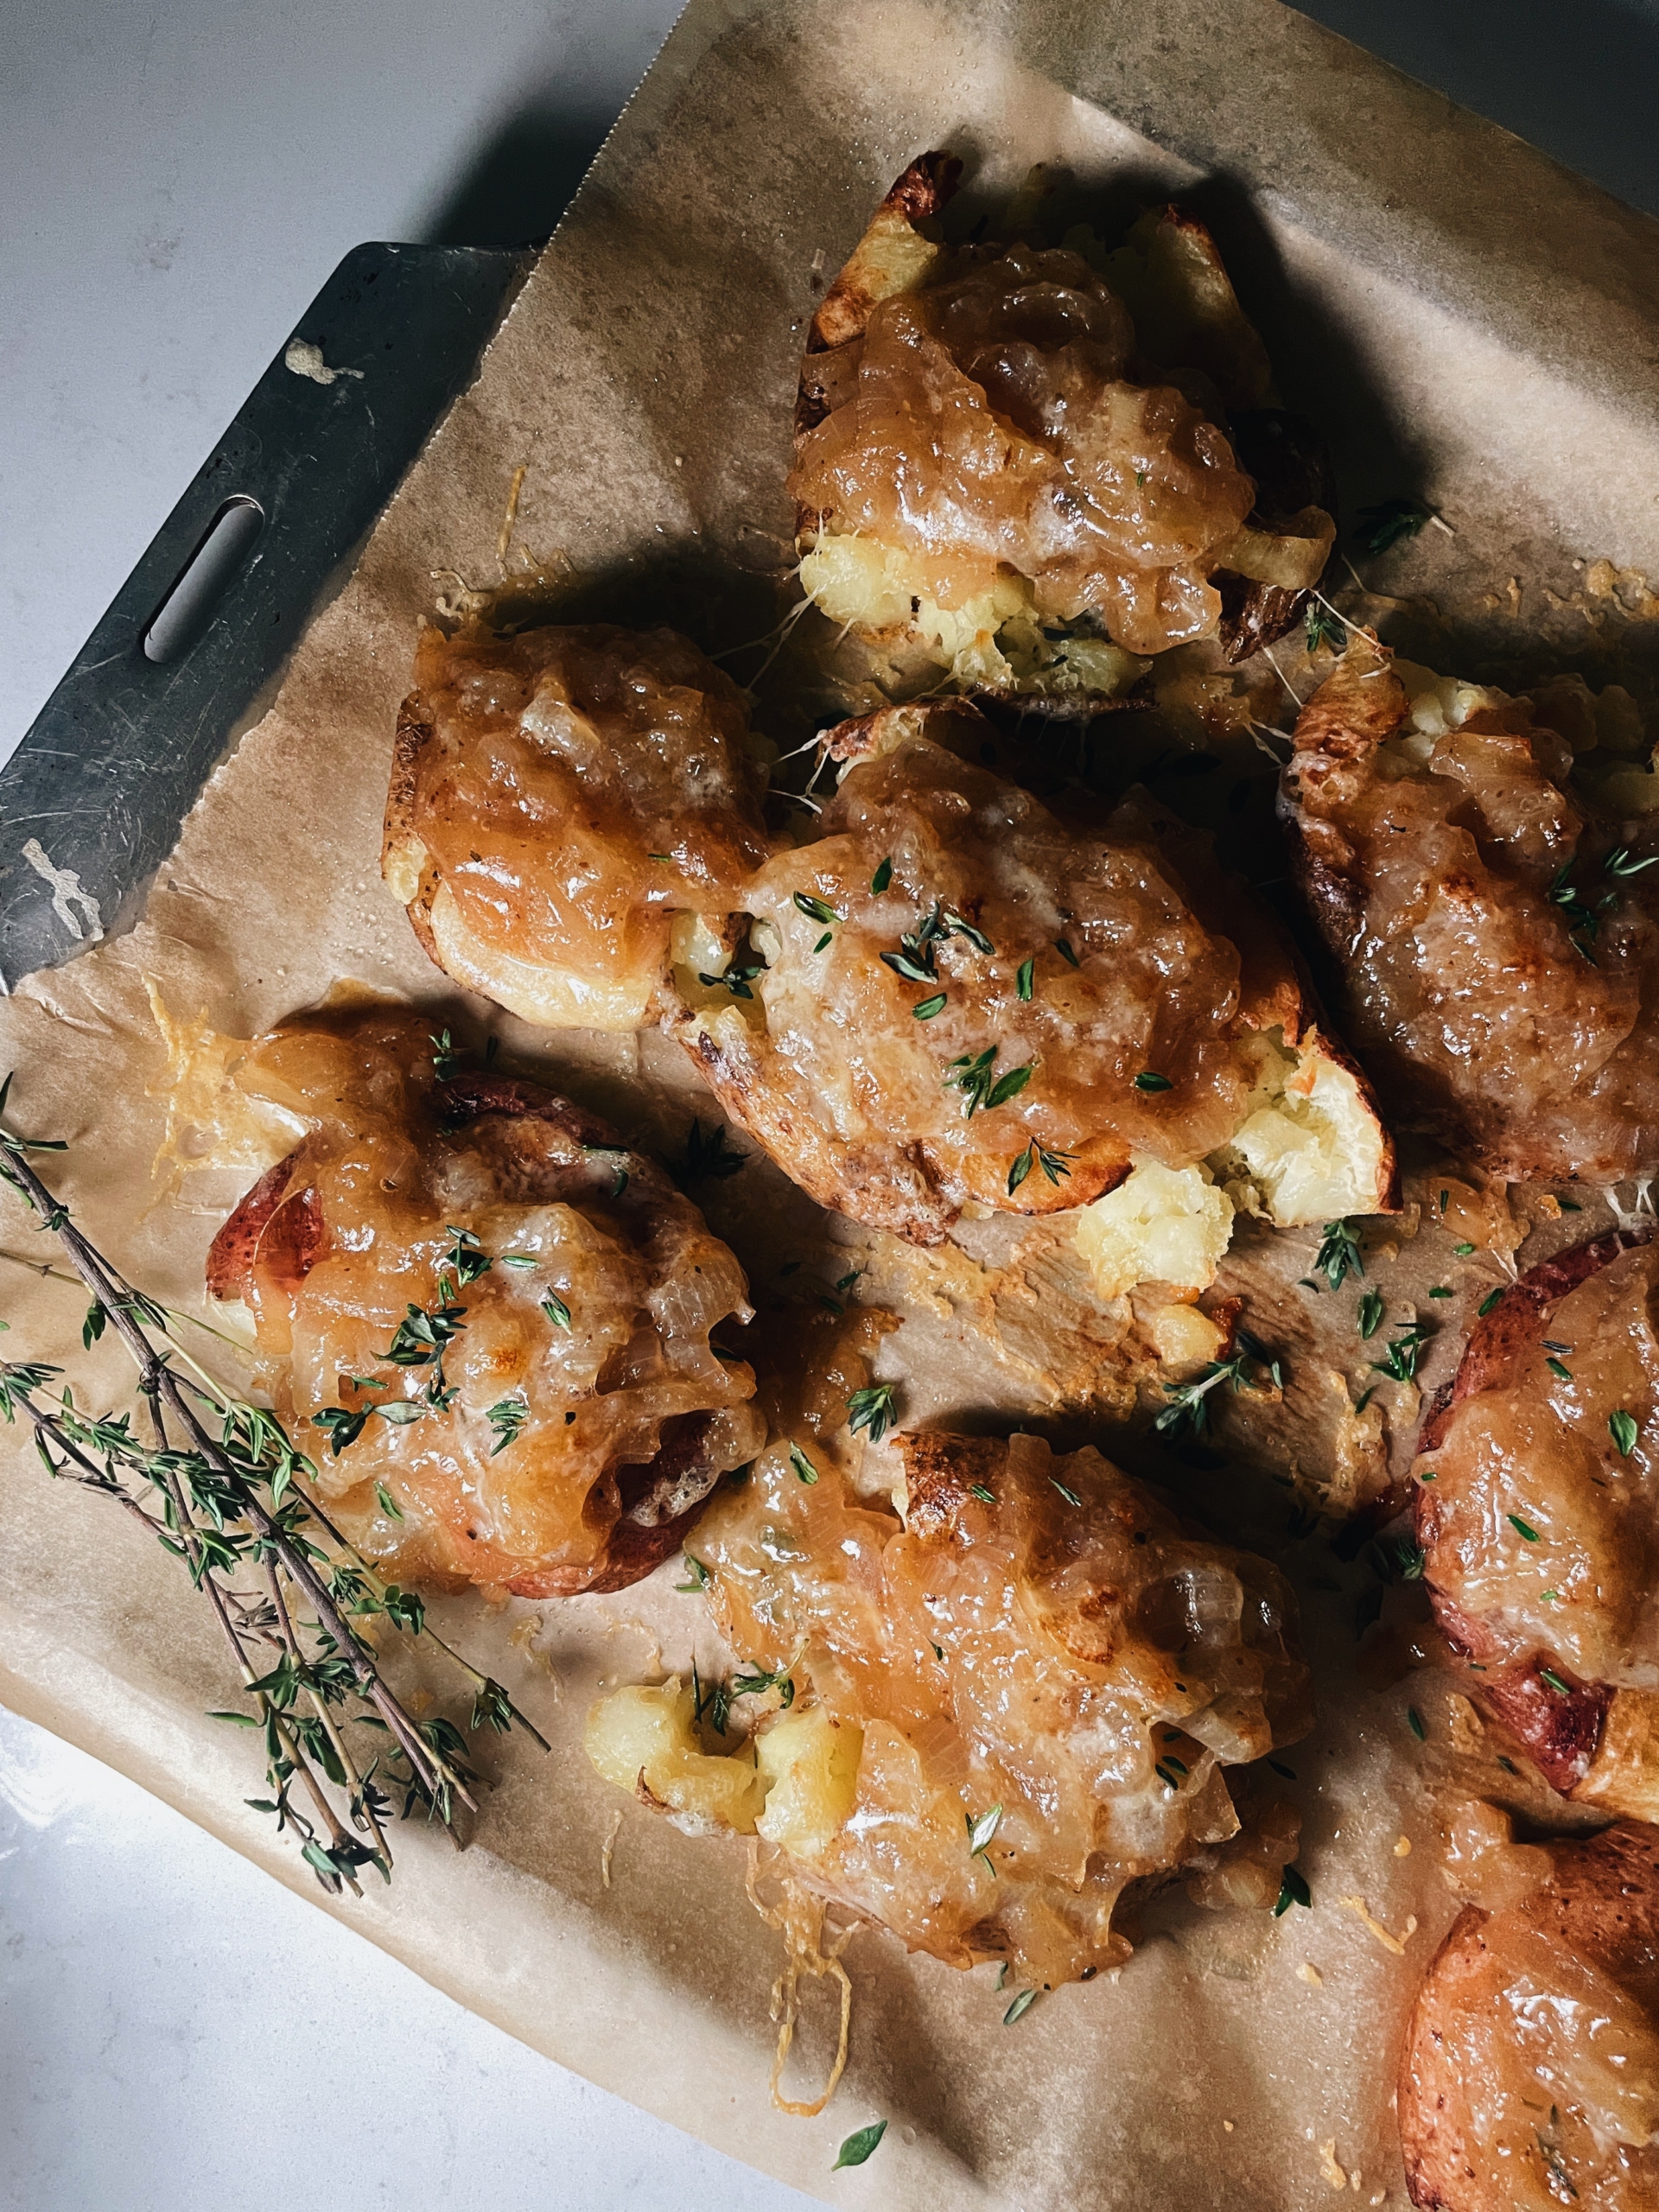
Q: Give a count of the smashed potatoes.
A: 8